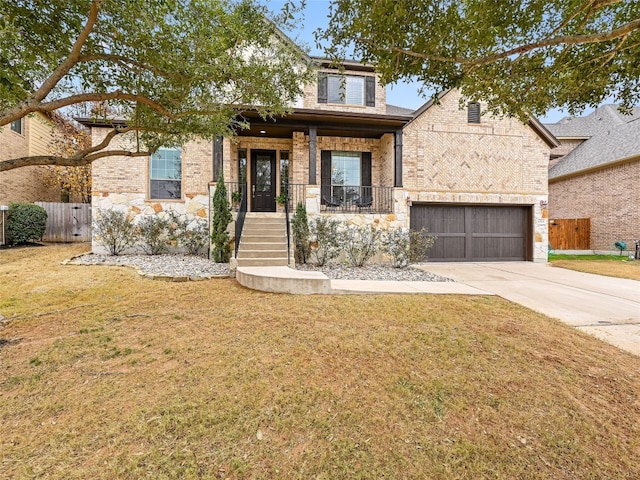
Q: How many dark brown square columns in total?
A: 3